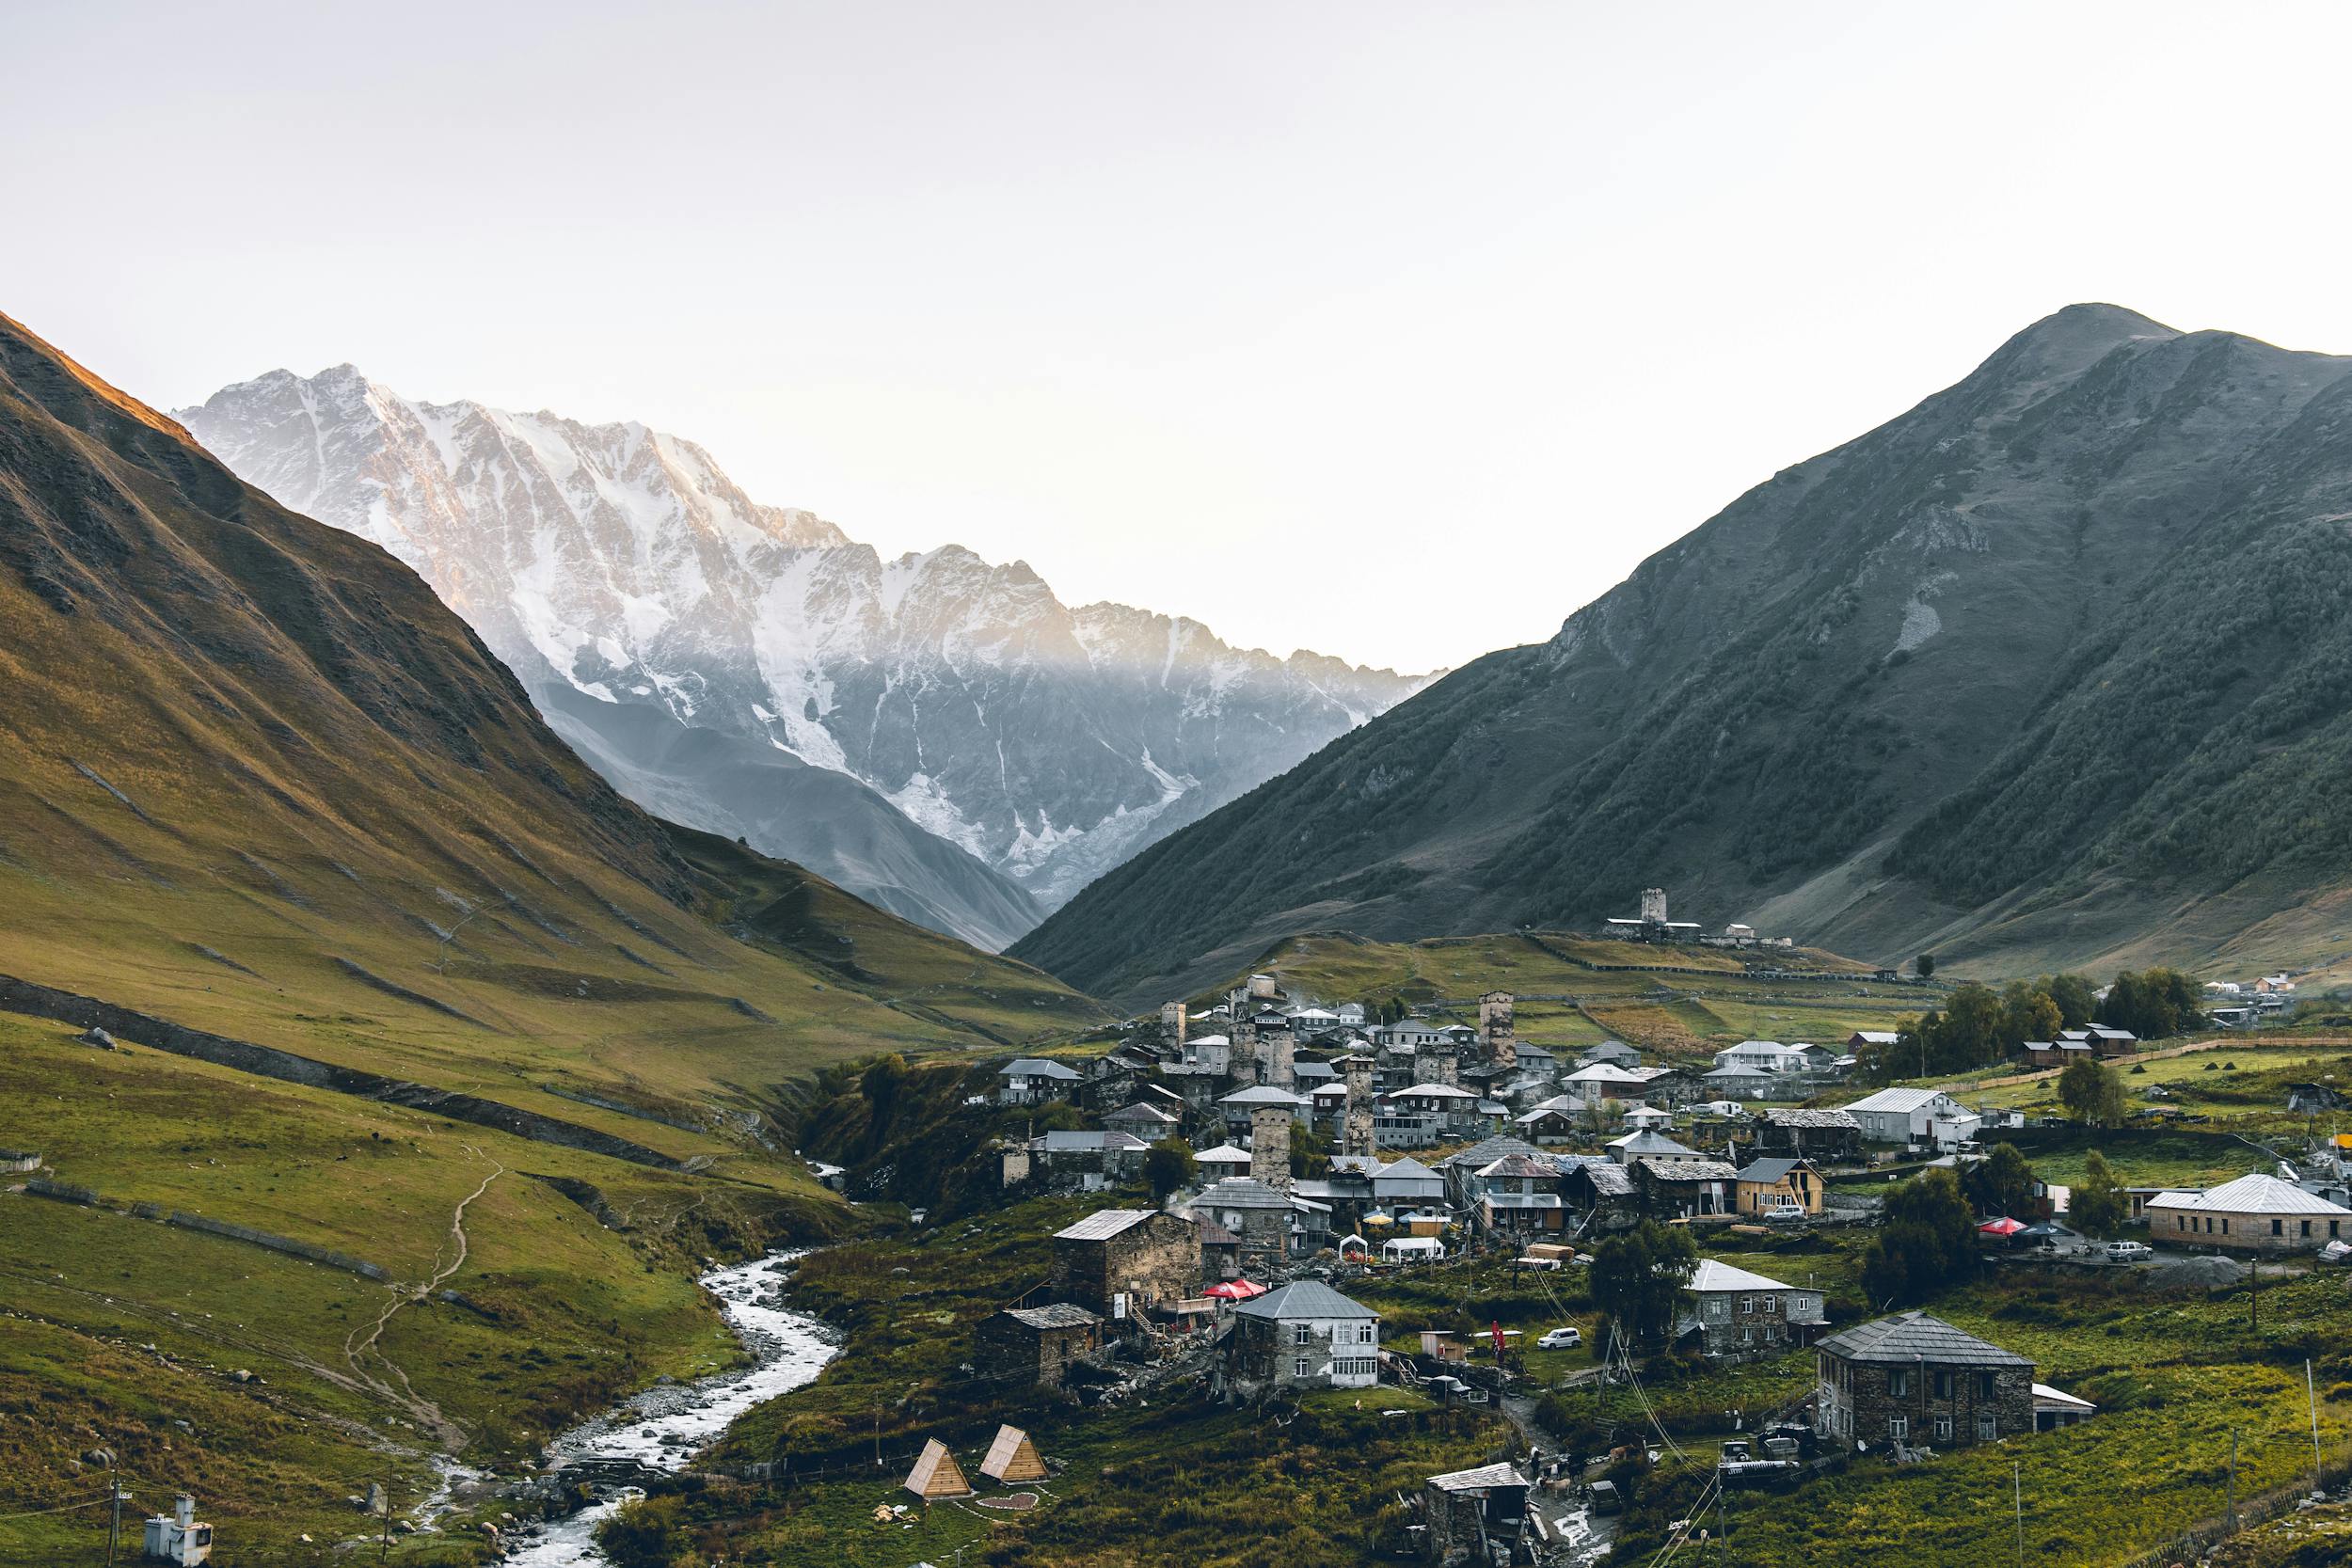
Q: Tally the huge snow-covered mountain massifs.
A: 1